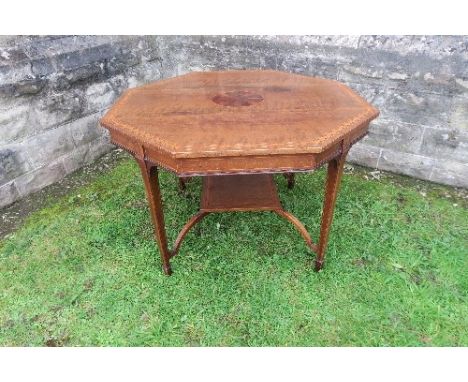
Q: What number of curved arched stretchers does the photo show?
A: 2